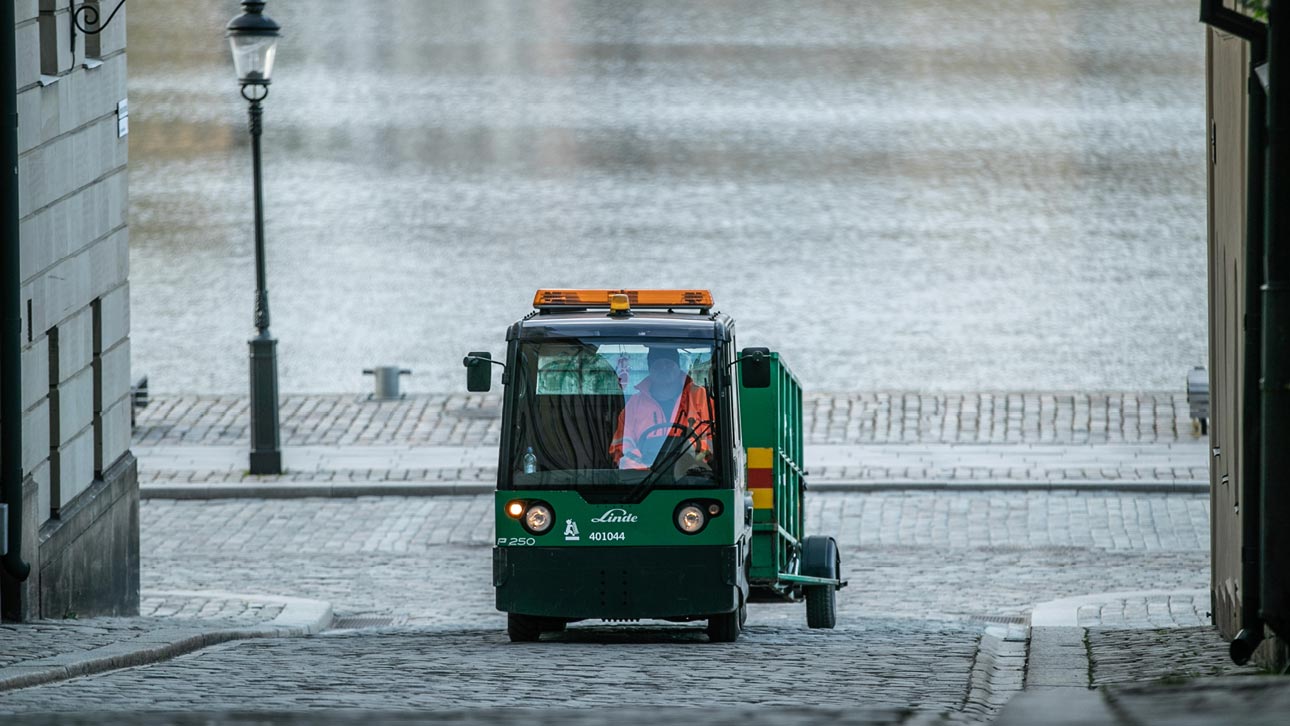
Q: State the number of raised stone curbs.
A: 3